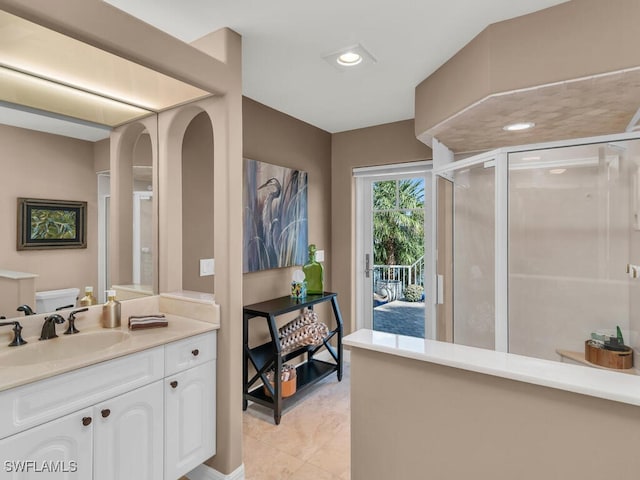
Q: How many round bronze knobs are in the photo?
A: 4